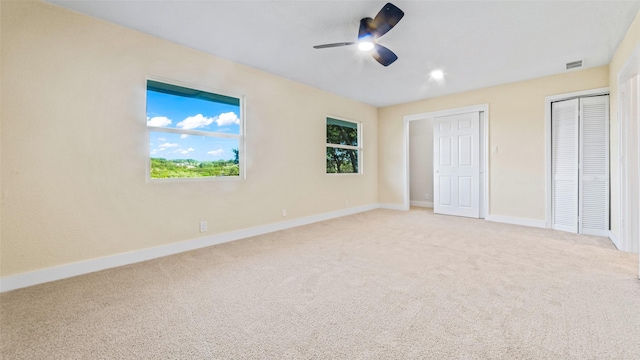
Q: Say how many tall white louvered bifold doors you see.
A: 2